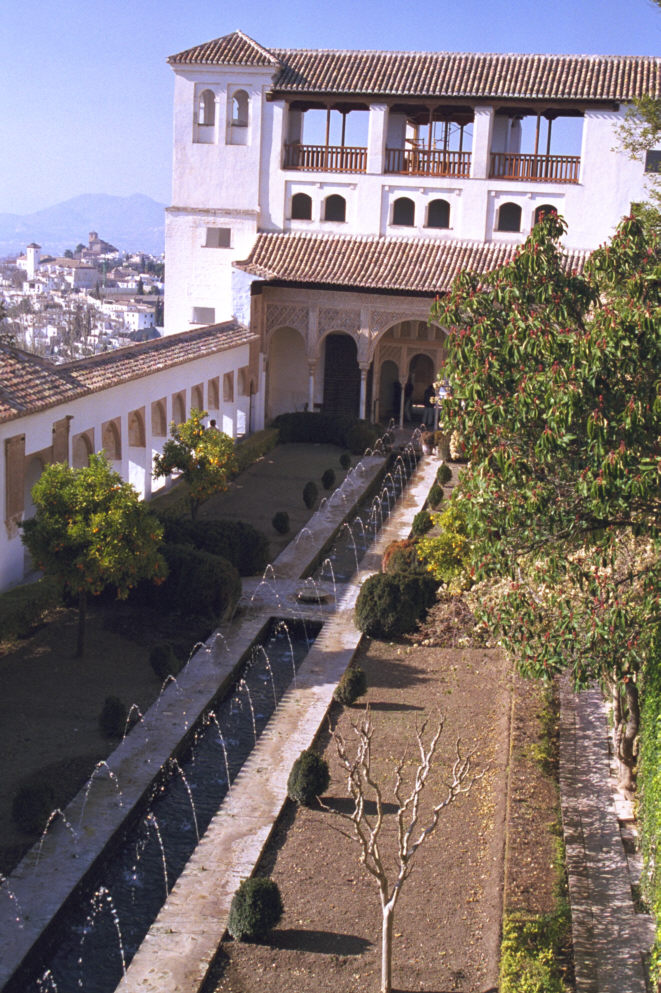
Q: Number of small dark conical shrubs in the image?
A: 13